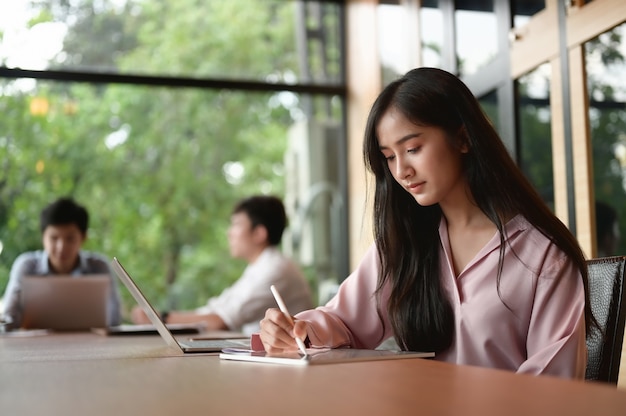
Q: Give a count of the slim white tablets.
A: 1